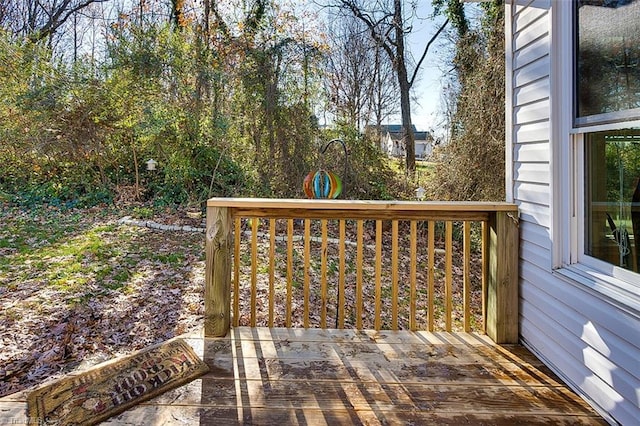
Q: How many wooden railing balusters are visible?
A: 15